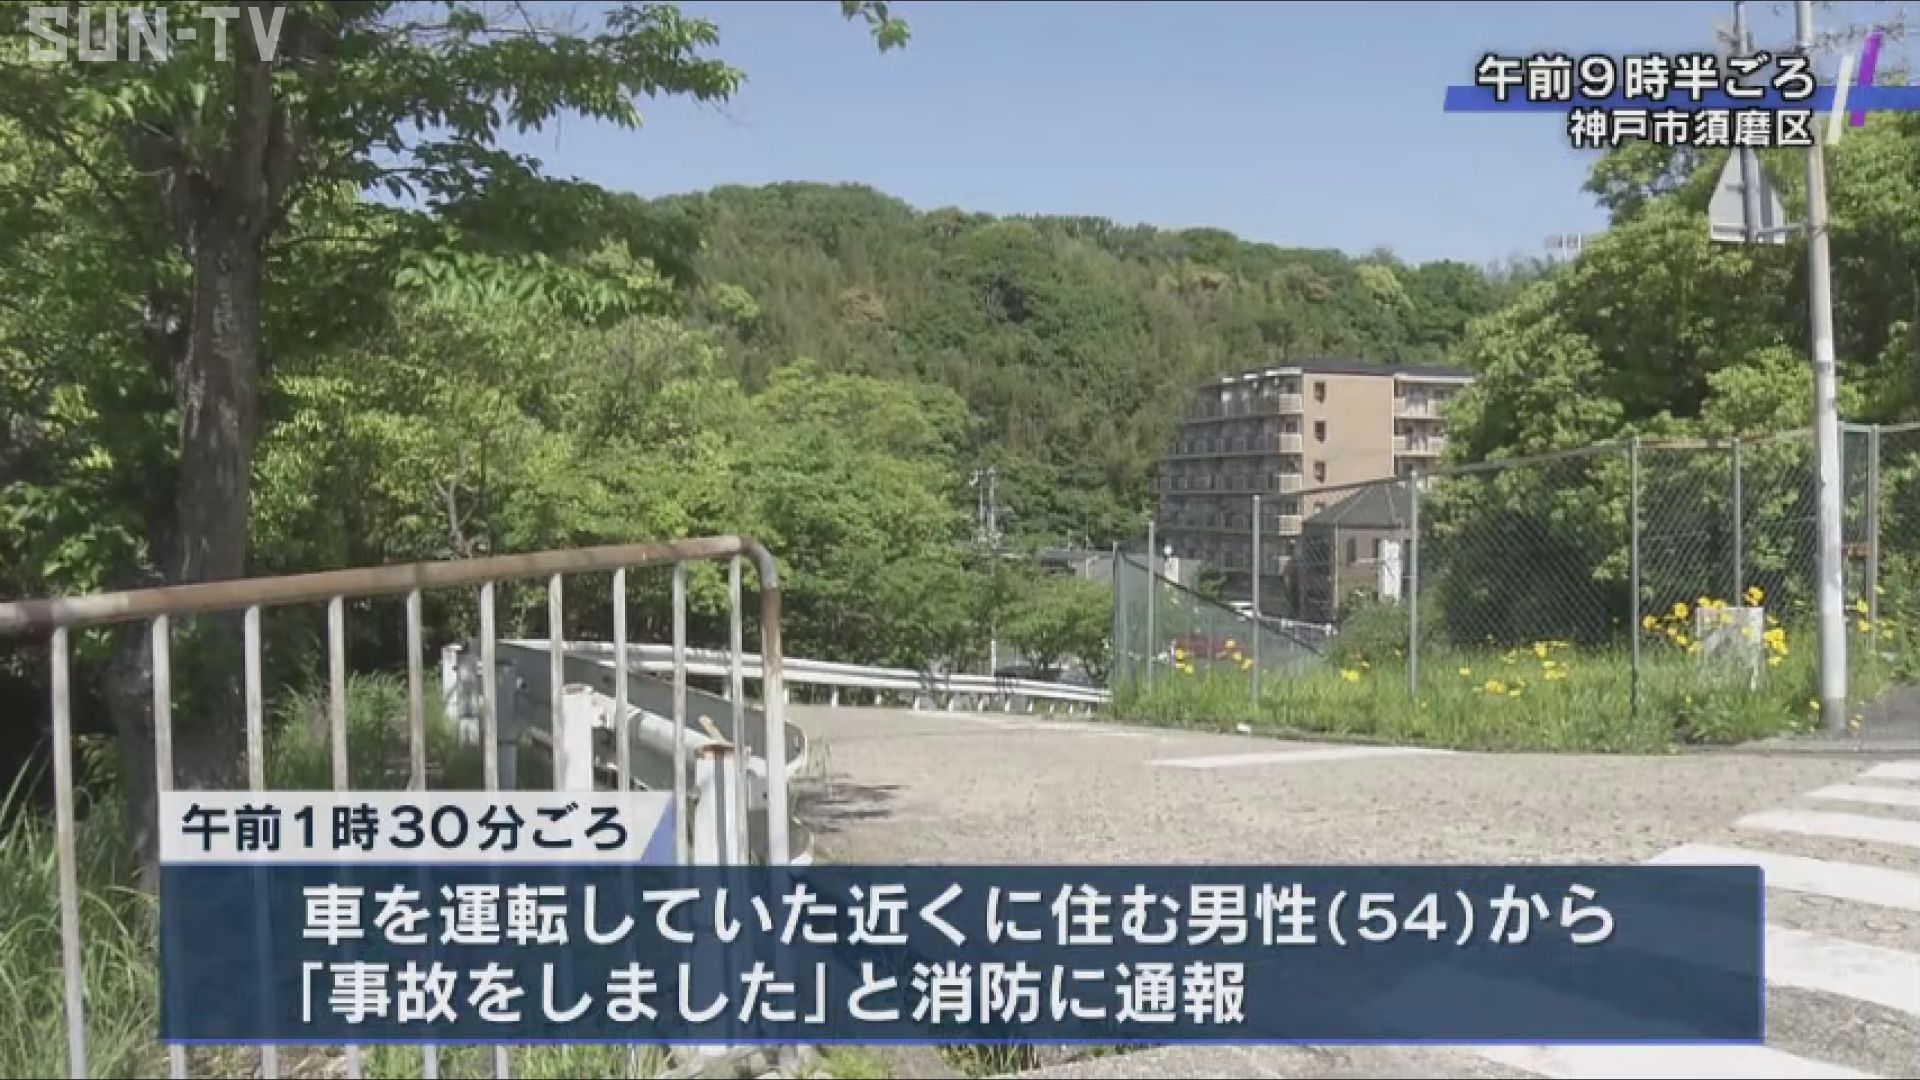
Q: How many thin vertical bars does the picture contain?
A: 10